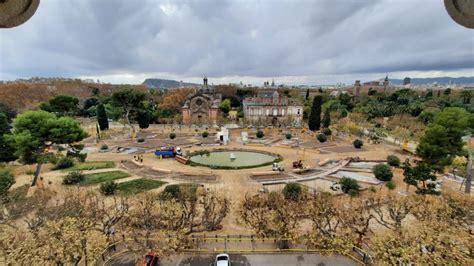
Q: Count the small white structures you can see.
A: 2